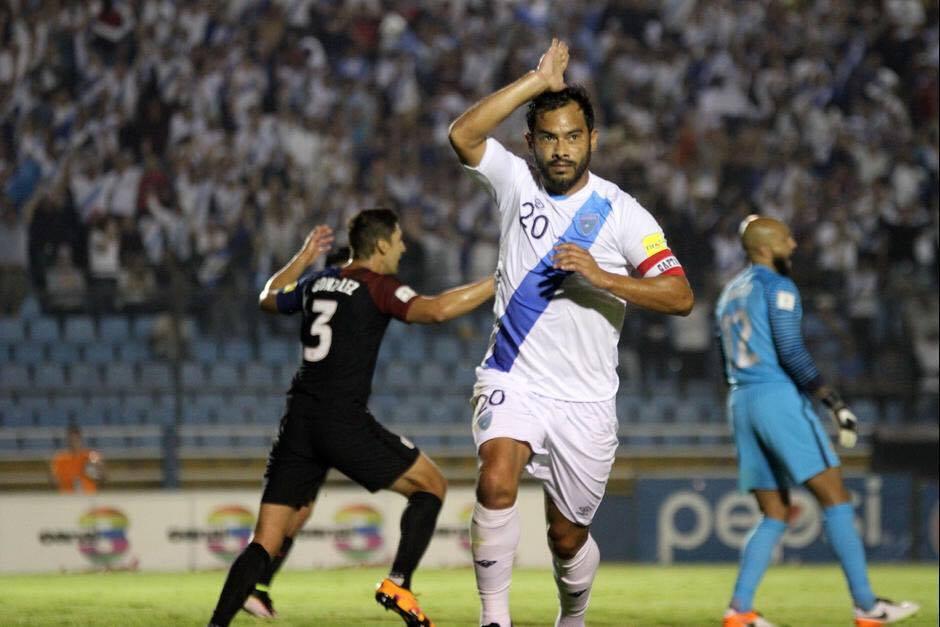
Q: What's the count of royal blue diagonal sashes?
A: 1